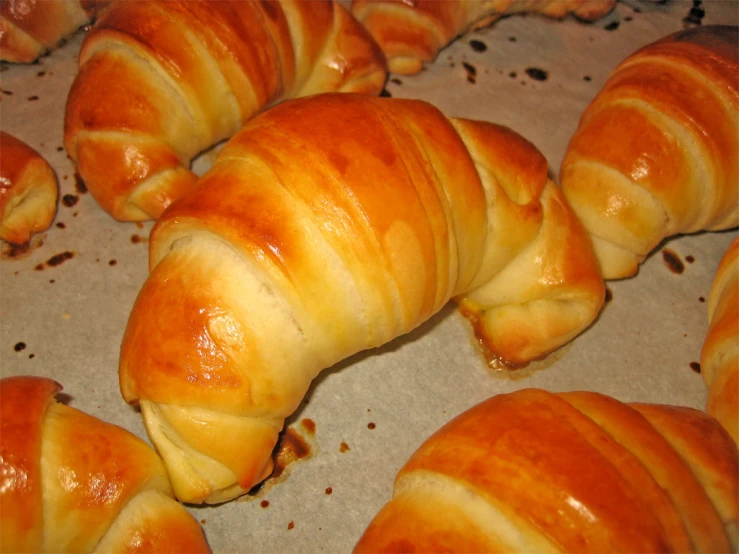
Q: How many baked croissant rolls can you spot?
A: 9